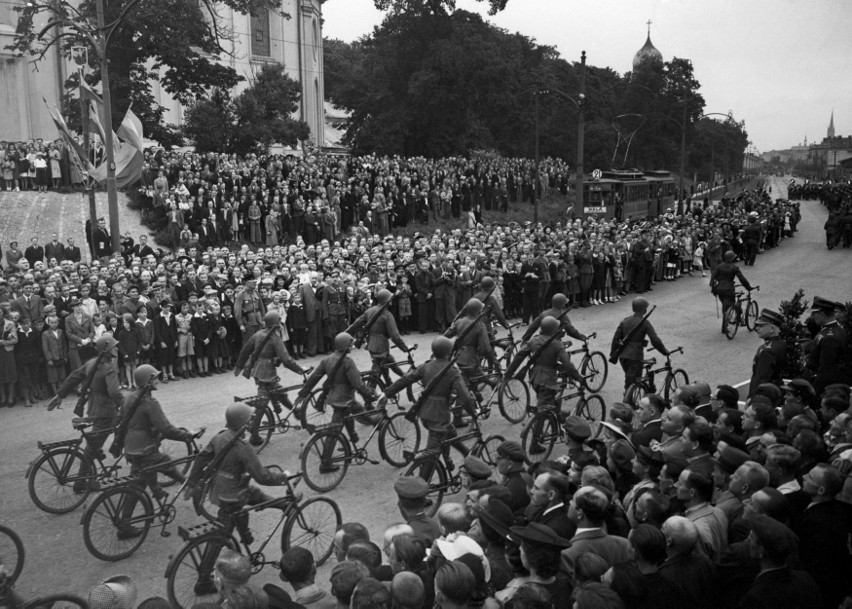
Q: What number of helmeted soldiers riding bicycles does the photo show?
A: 13